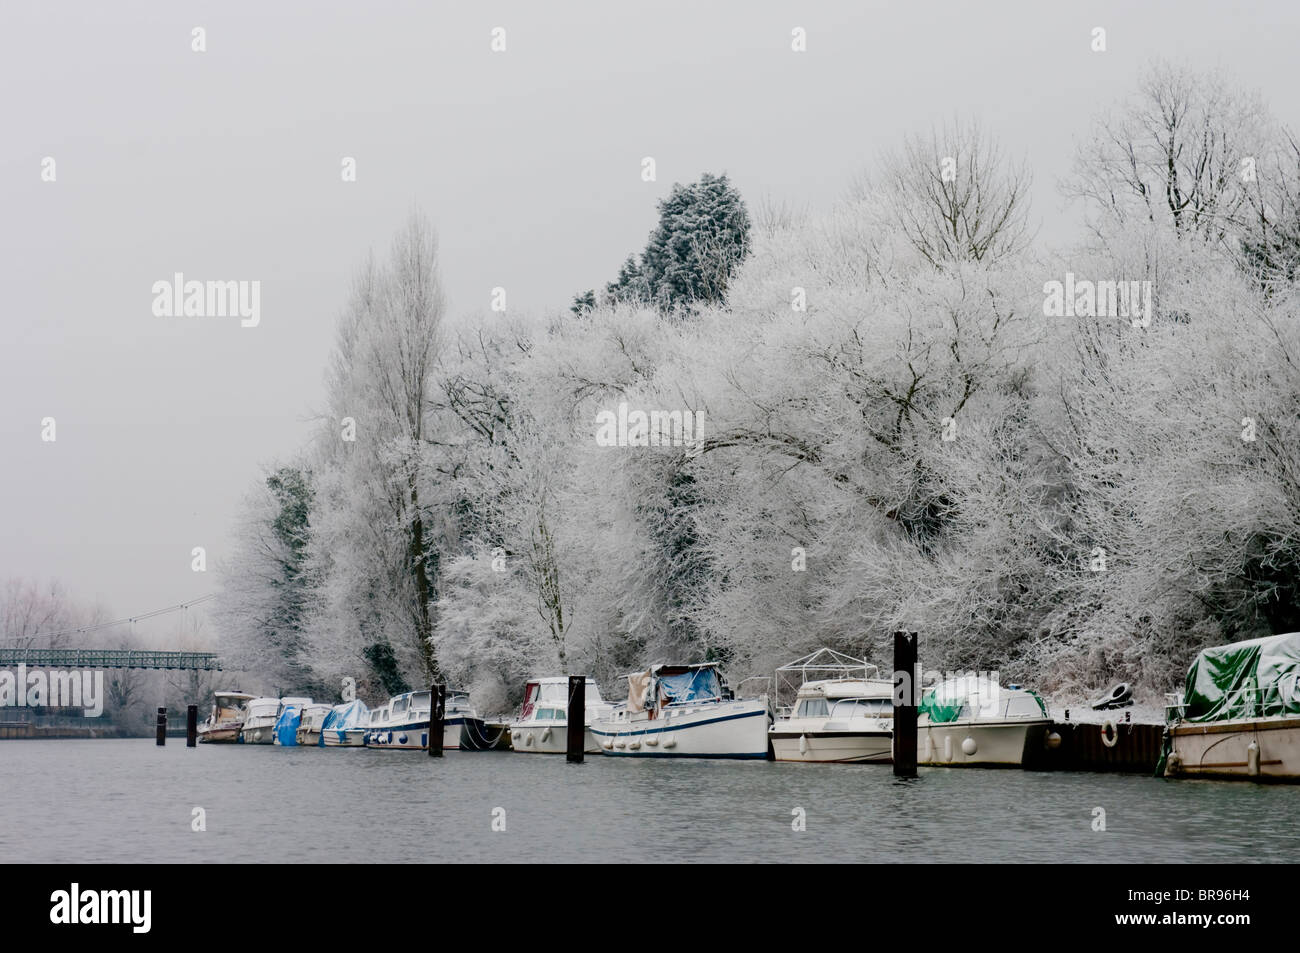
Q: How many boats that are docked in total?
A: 11